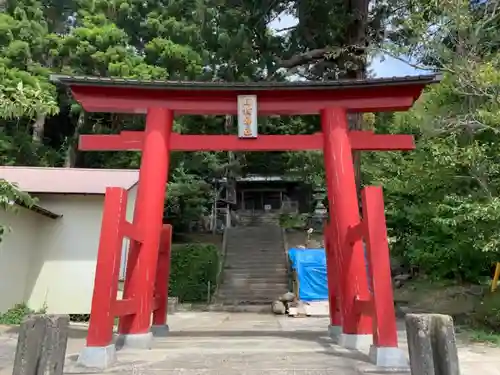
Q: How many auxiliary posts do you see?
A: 4